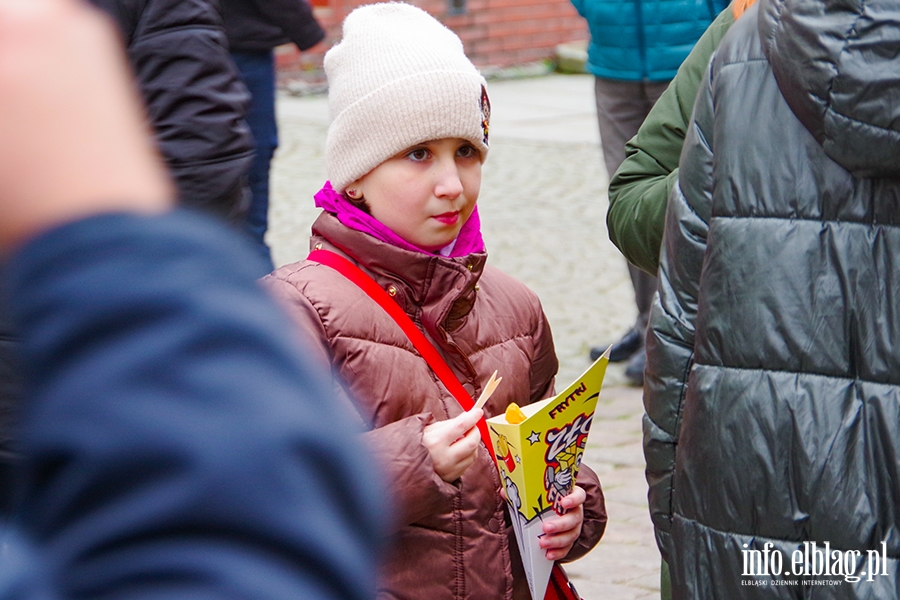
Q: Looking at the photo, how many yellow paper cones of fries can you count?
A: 1